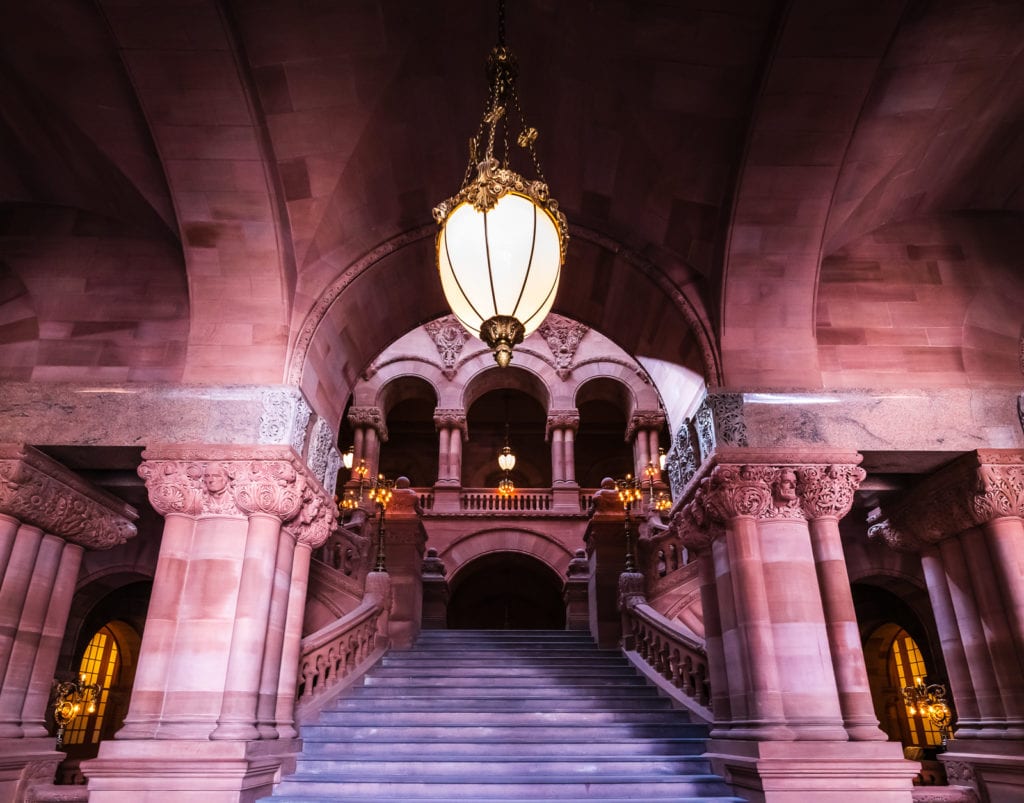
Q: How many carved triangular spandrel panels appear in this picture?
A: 2